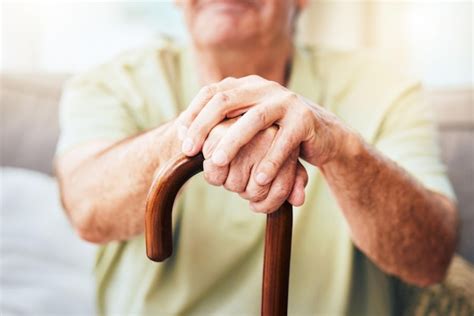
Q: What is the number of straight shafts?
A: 1